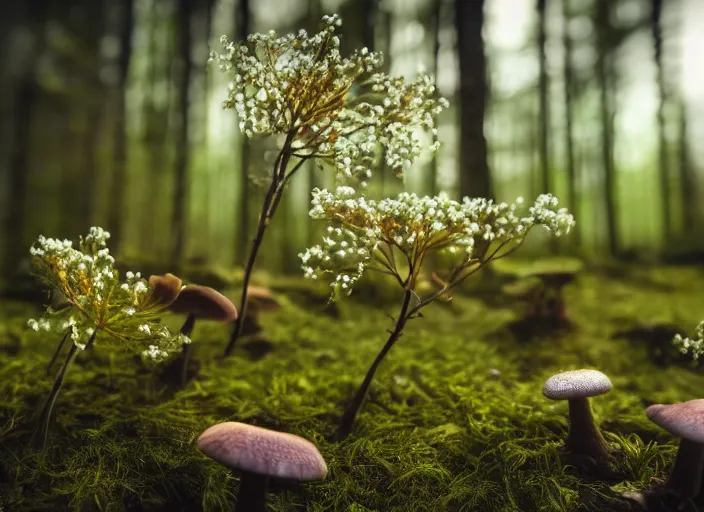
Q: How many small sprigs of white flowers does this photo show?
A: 4